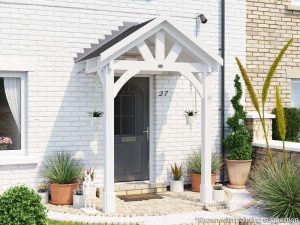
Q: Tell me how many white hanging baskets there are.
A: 2